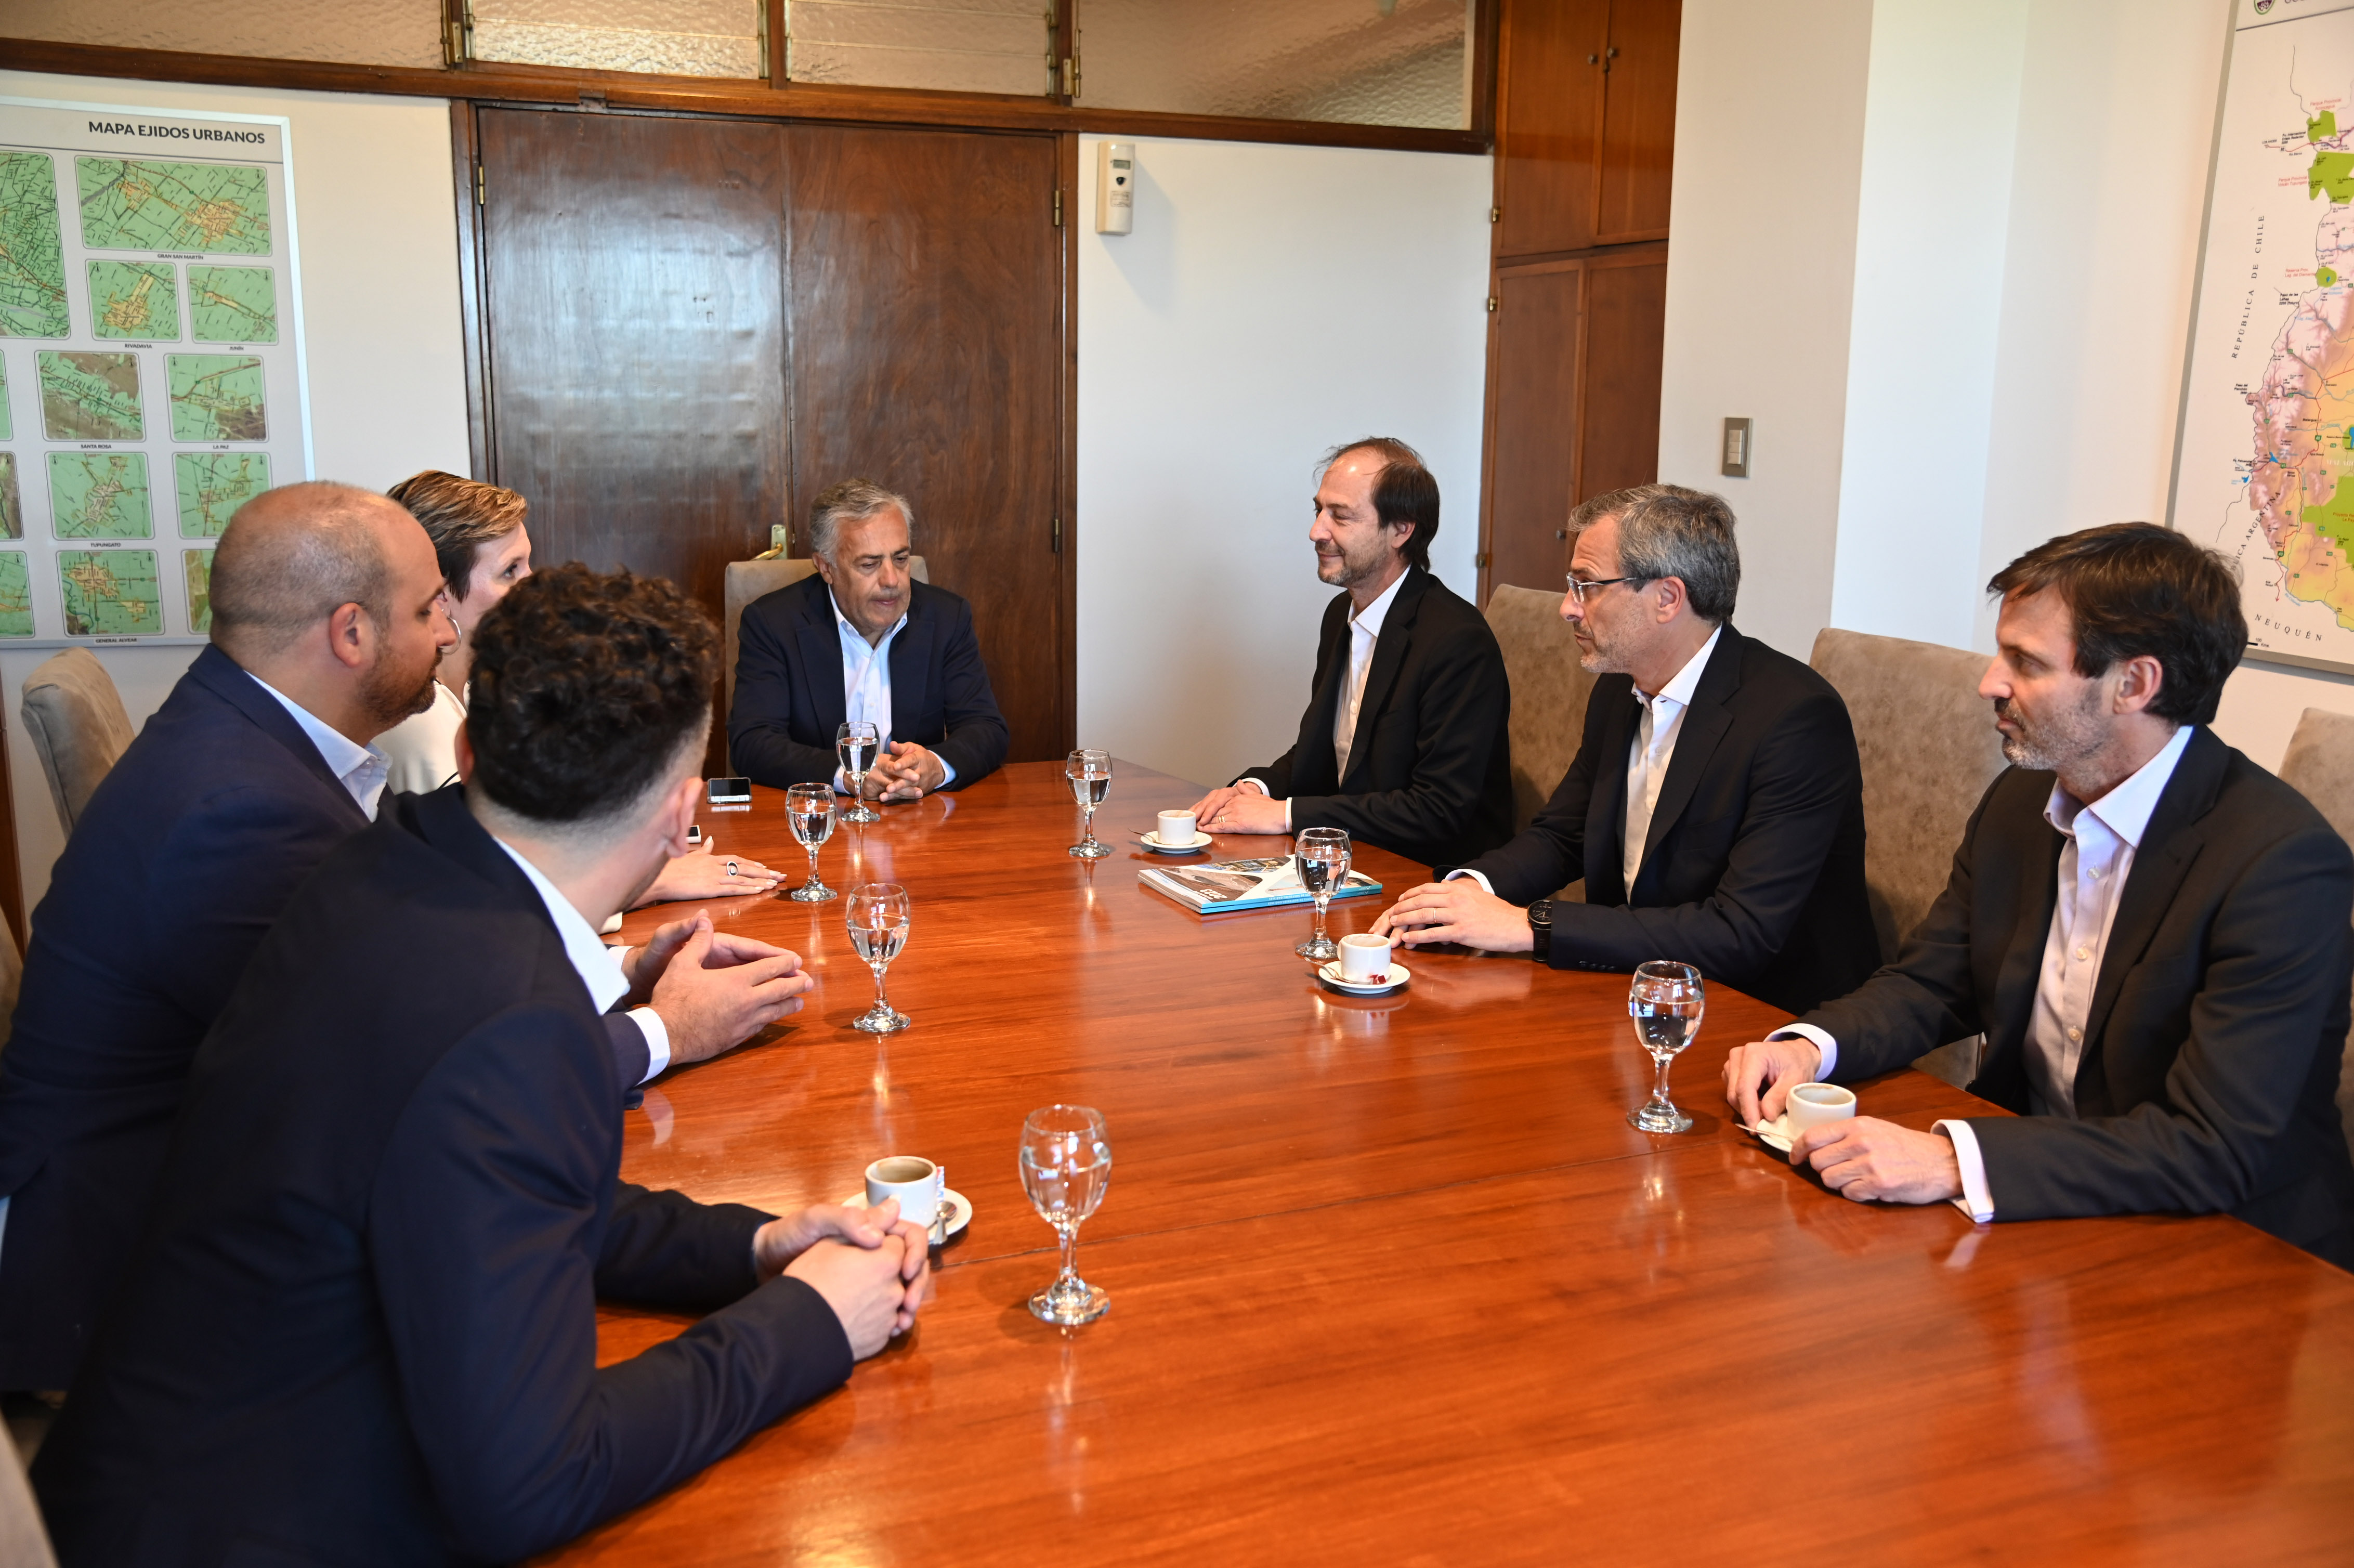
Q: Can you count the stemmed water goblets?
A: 7